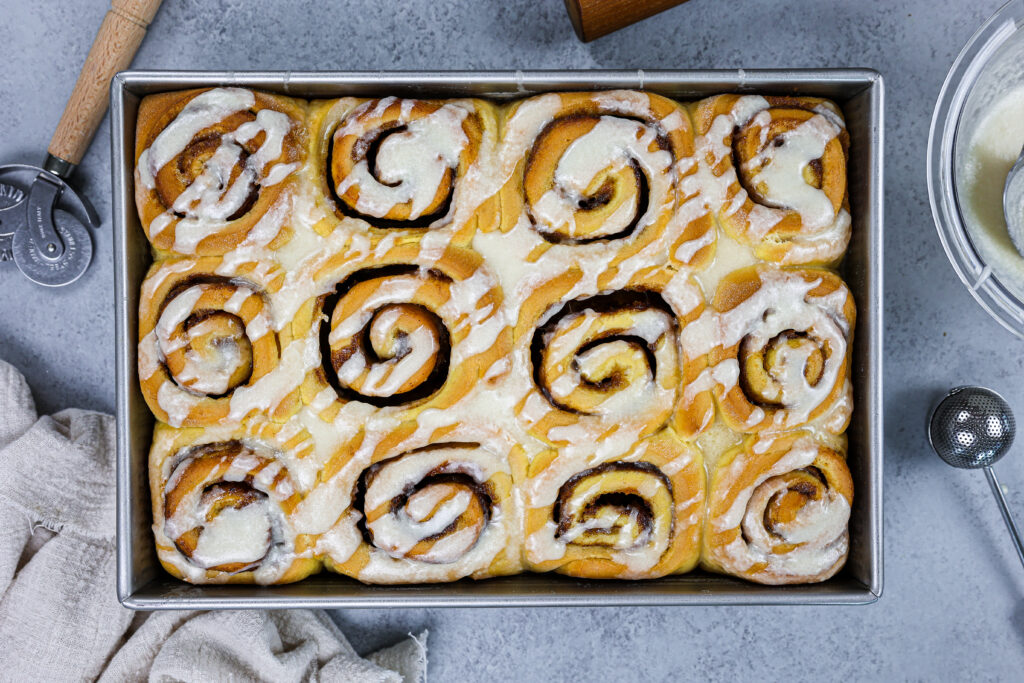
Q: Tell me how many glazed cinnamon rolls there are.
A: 12